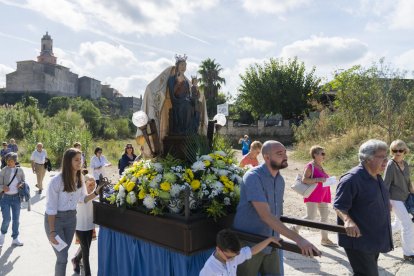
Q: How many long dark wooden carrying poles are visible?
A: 2